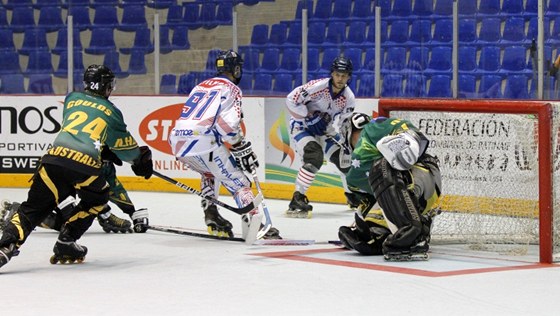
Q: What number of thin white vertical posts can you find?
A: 7